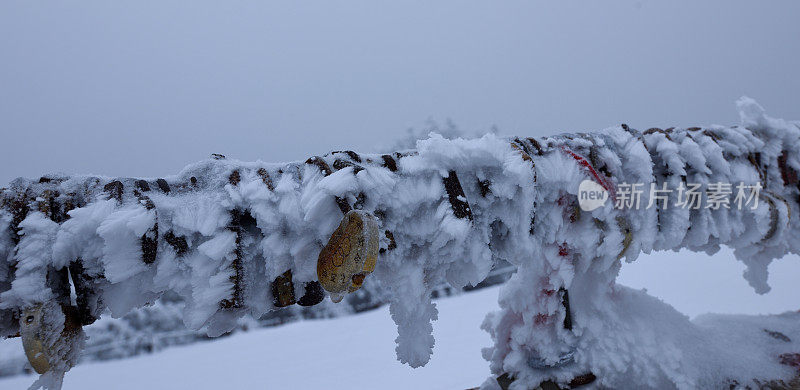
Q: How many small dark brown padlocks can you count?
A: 2